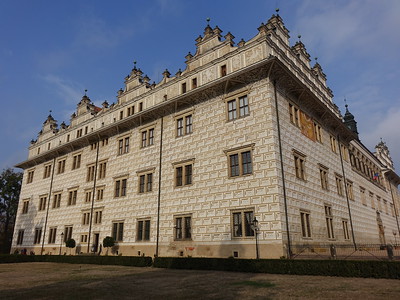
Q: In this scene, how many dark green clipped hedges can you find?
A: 2